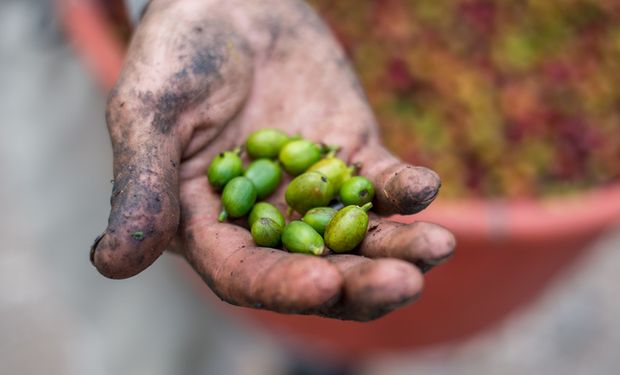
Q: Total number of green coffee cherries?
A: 13